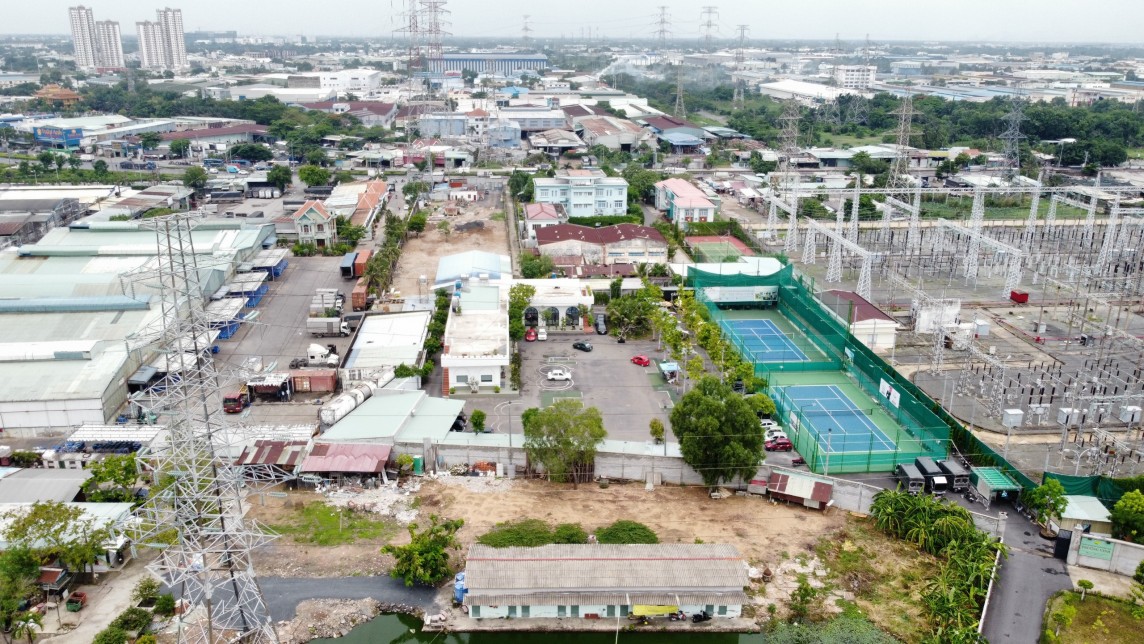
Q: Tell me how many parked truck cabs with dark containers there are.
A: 3